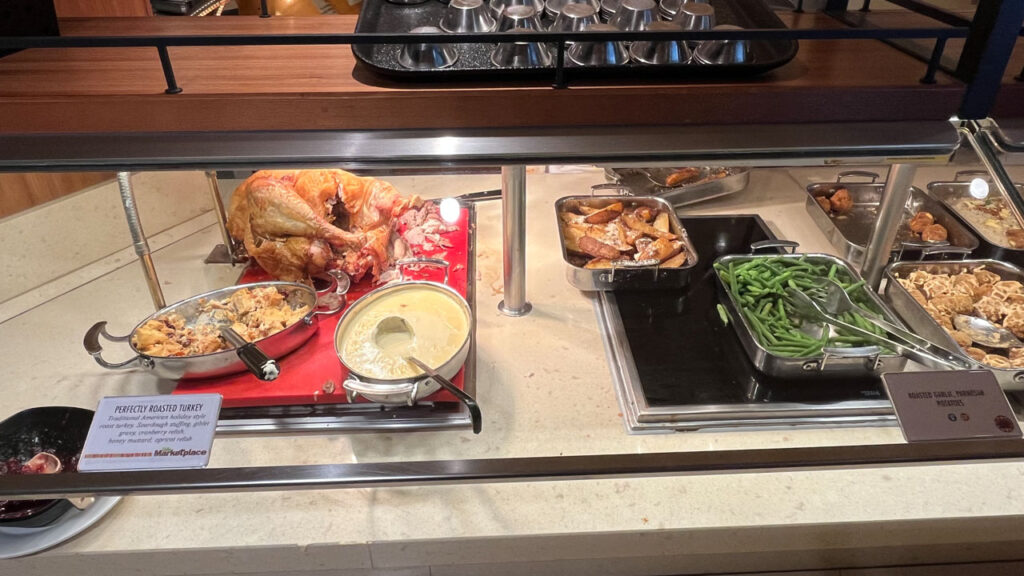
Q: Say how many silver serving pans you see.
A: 8